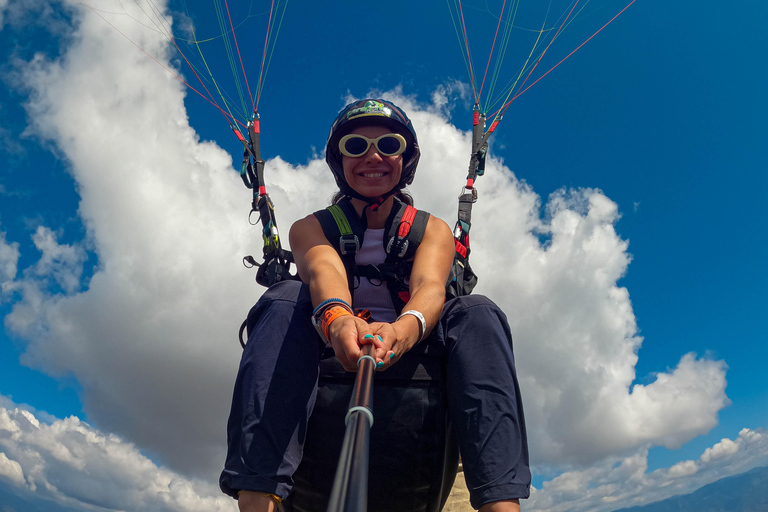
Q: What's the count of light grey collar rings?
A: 2